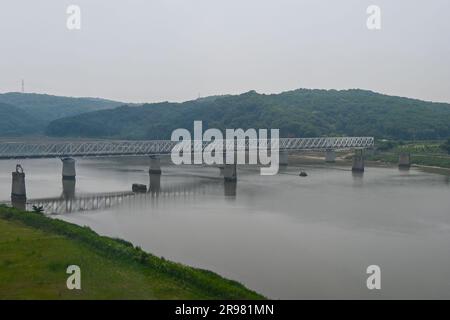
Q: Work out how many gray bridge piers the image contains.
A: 8